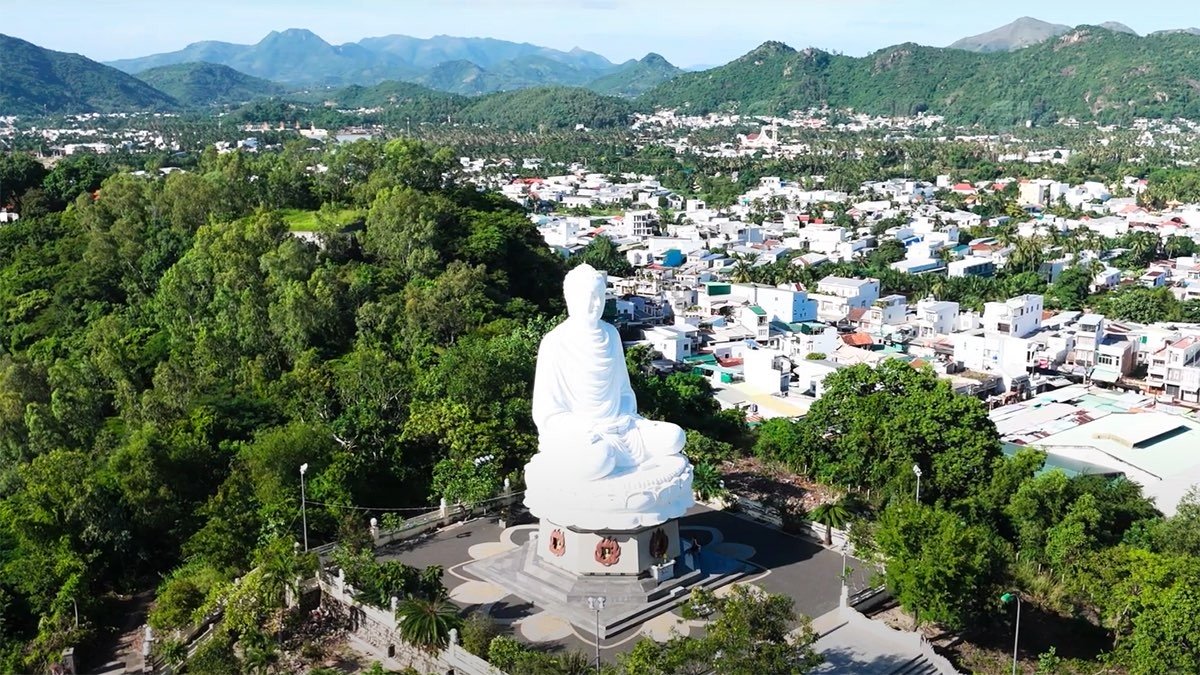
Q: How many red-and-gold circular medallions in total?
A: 3